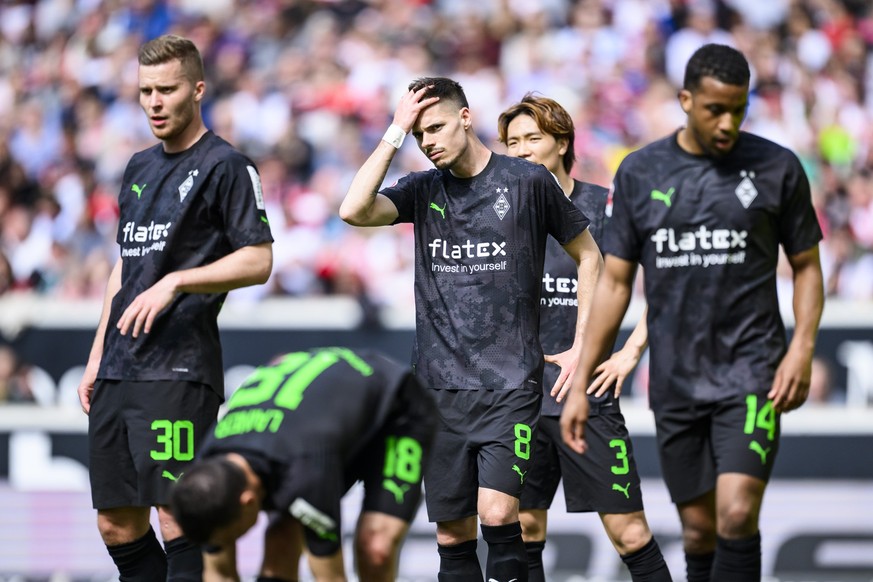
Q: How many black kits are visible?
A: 5